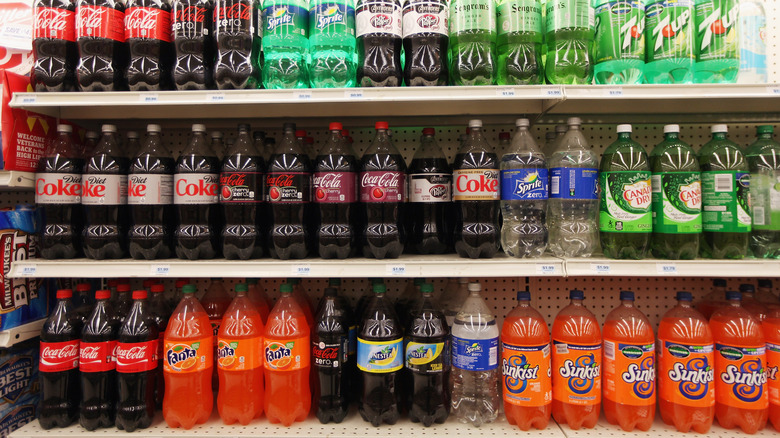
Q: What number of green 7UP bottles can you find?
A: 3